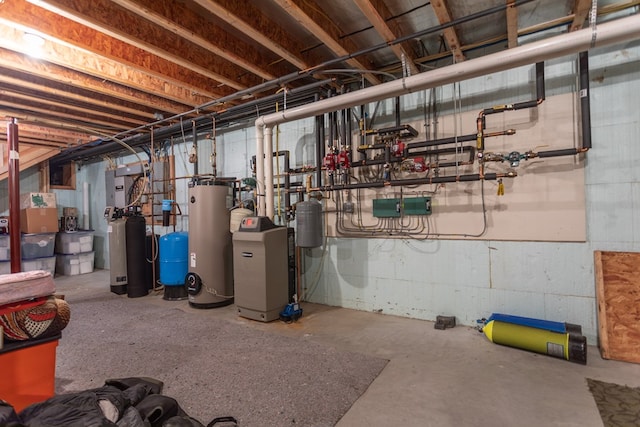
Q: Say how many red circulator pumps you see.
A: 4